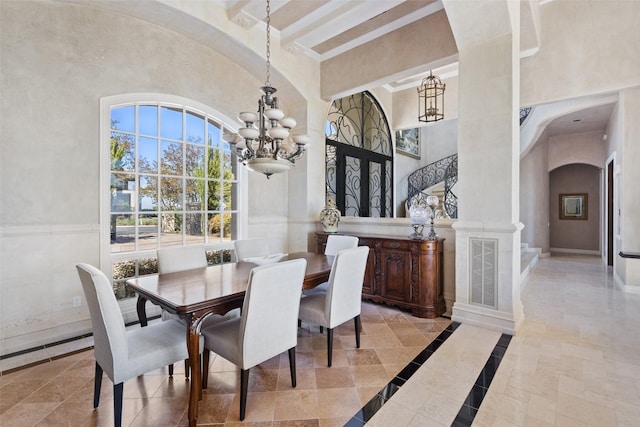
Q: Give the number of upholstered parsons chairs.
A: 6